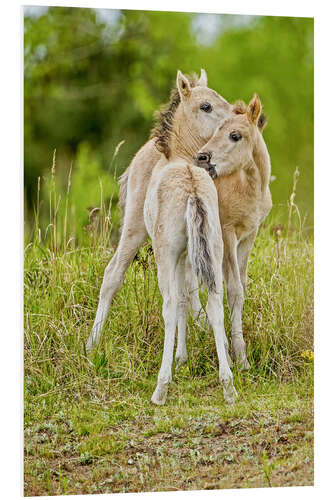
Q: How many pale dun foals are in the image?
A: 2